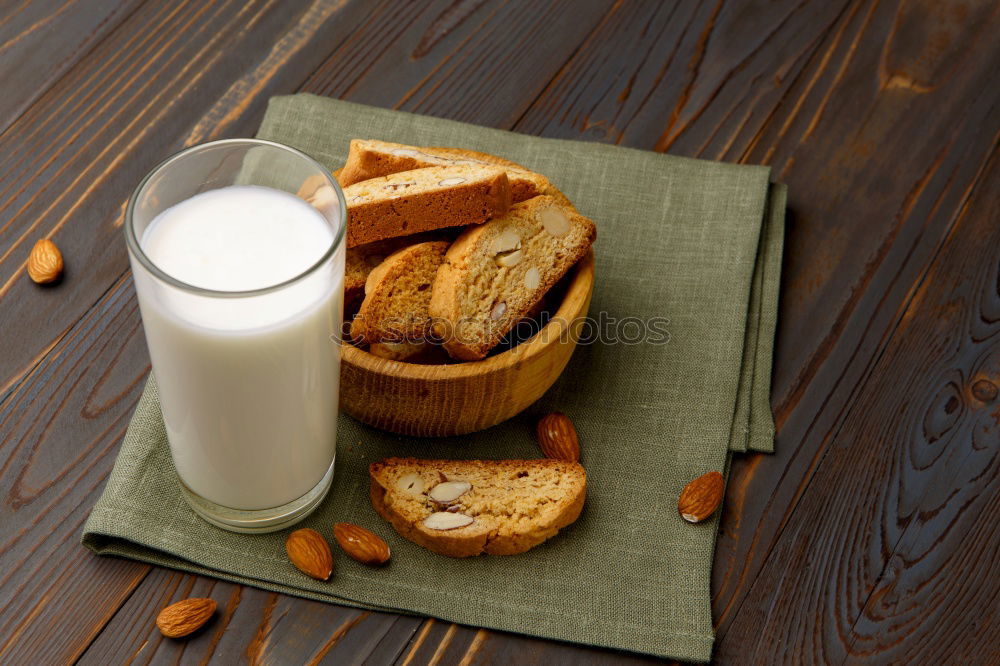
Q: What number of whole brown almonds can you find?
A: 6